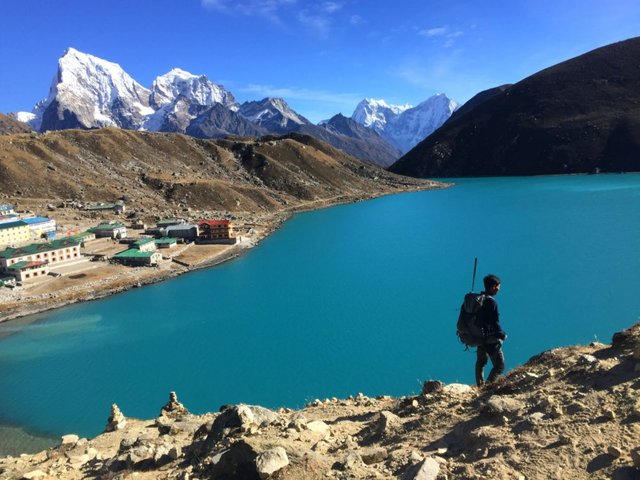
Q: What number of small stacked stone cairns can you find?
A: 2